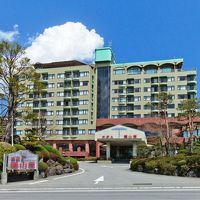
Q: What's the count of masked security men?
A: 0